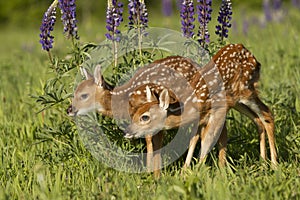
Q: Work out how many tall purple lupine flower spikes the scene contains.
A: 7